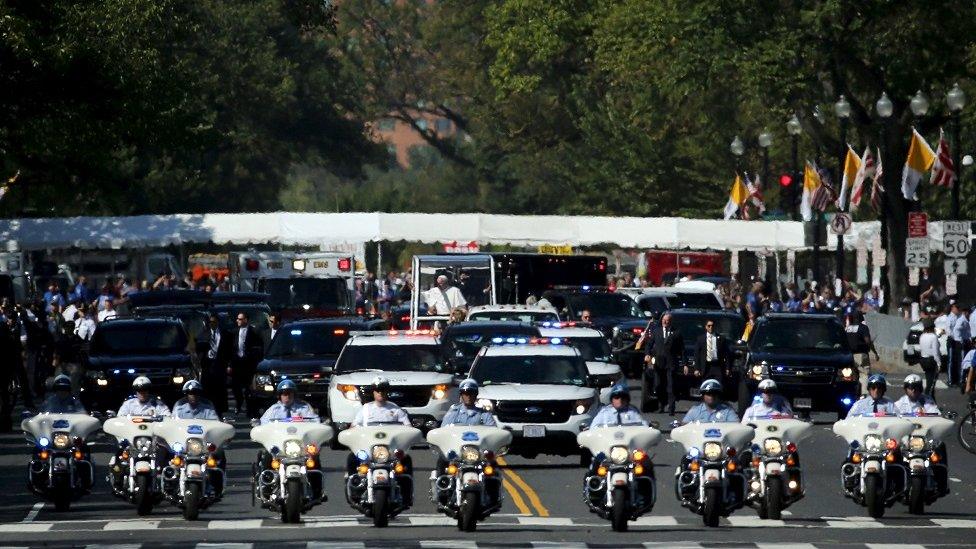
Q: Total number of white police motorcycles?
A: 11